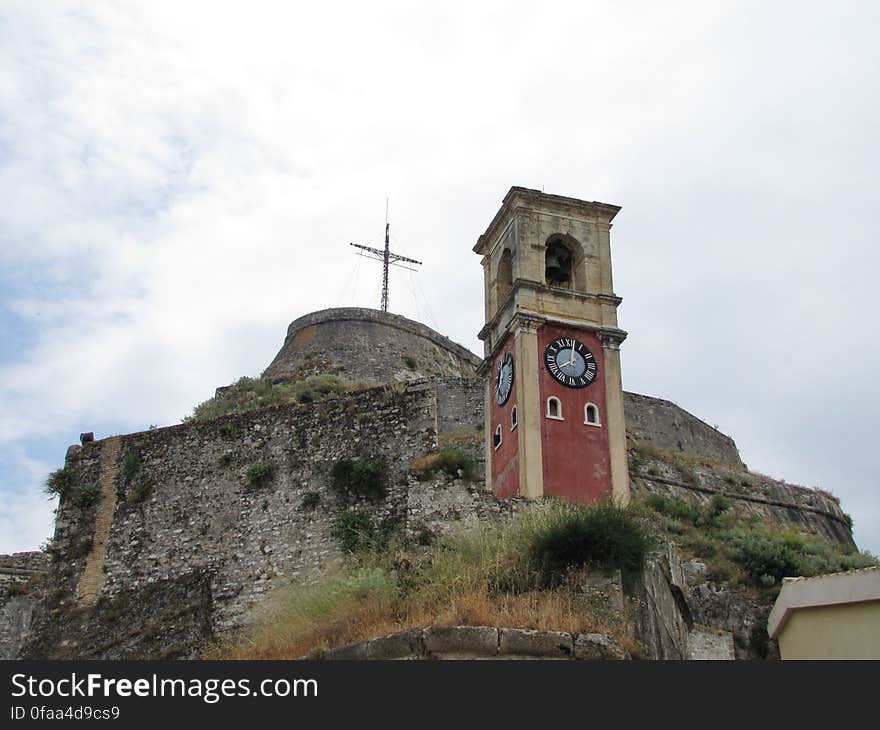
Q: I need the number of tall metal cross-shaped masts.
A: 1